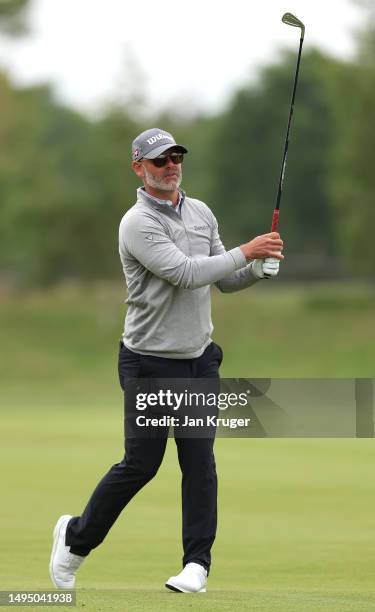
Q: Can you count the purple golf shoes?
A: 0